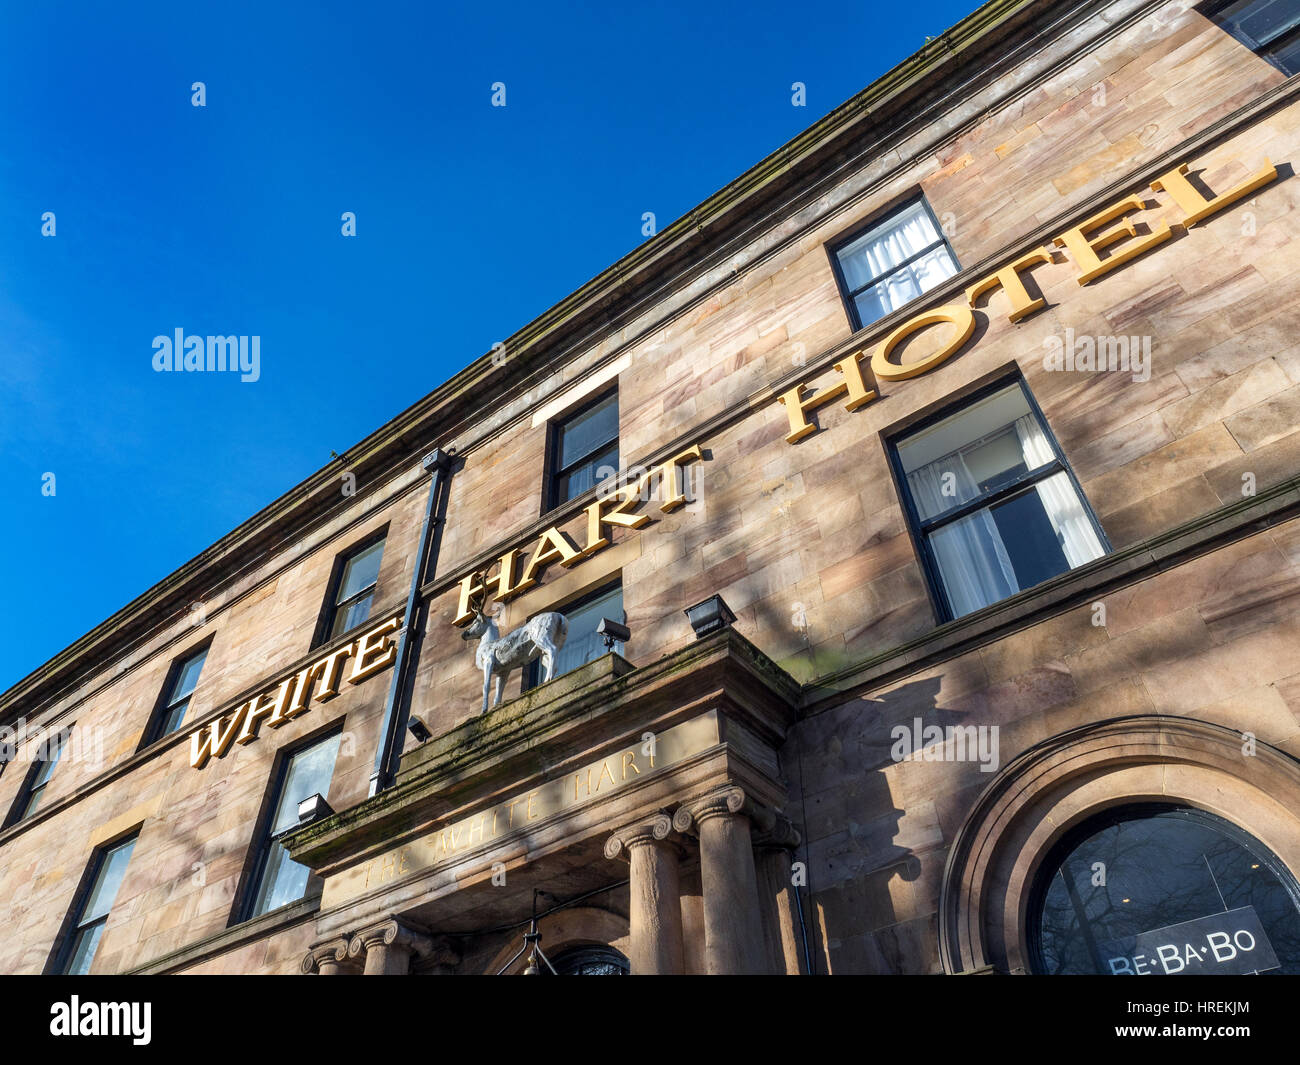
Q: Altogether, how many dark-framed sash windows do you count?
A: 10